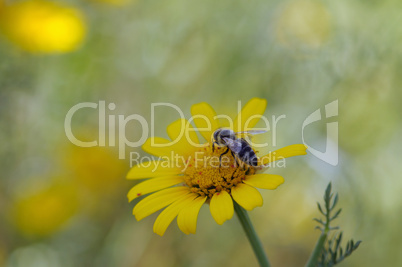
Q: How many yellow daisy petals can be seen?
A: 13